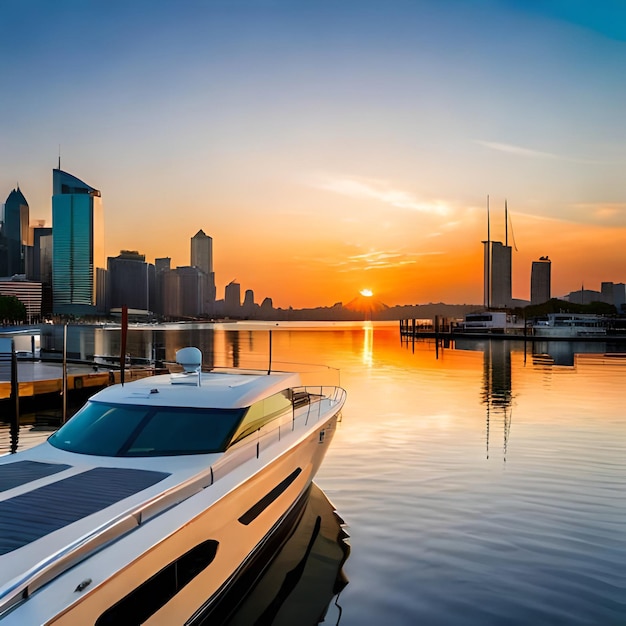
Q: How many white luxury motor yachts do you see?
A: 1